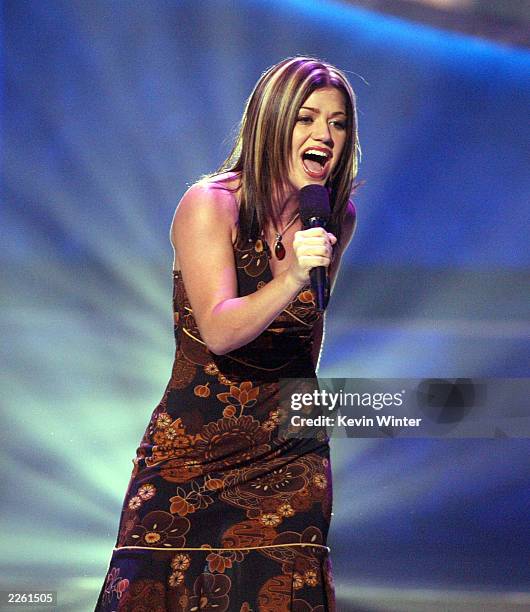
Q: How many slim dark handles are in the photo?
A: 1